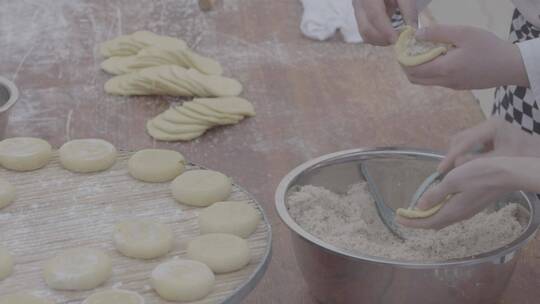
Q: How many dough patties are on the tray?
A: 13